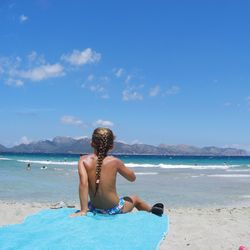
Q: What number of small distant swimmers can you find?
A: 2